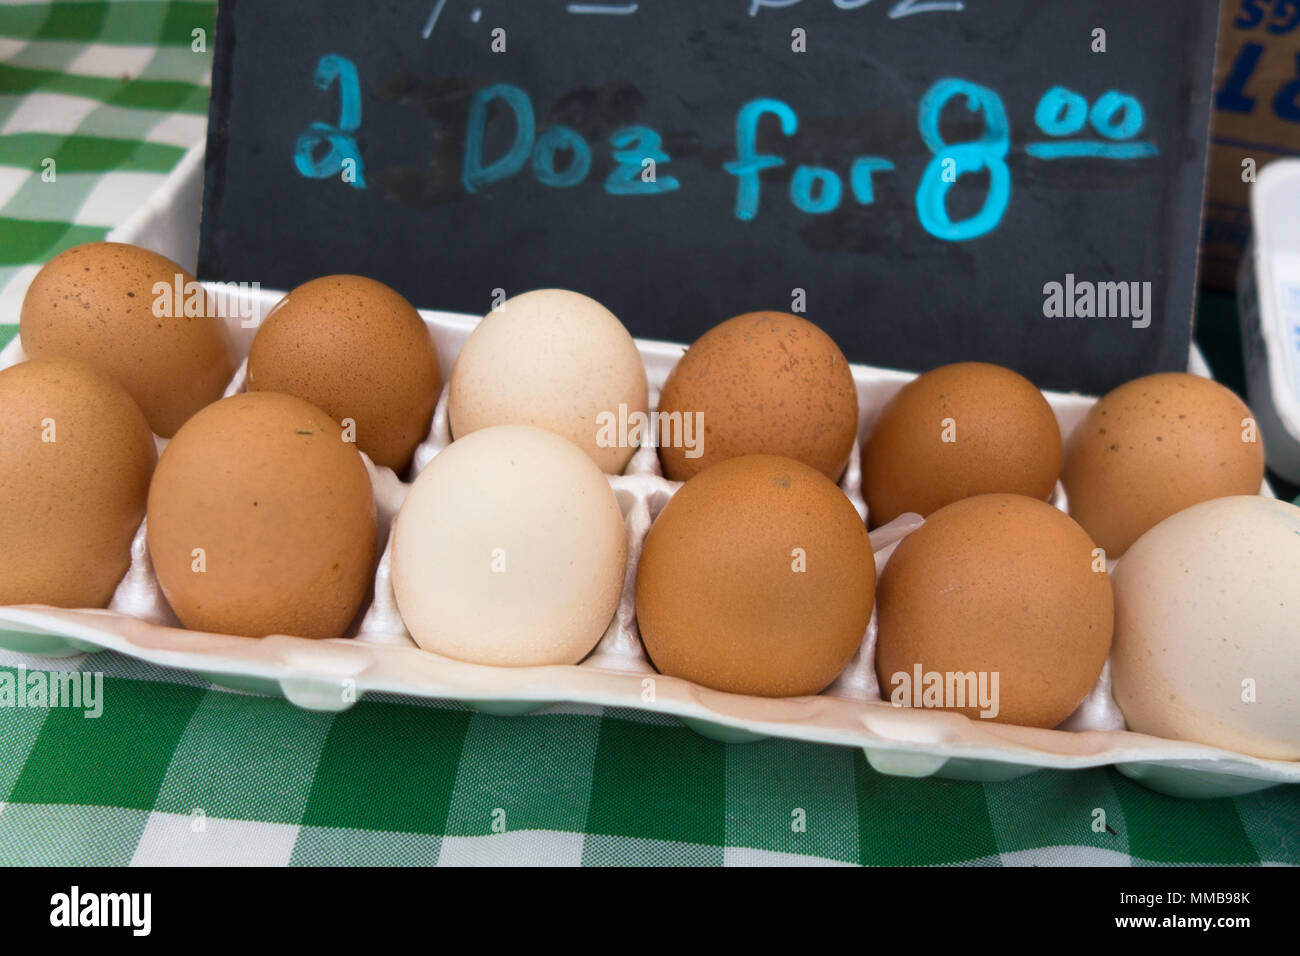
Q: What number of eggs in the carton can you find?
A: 12